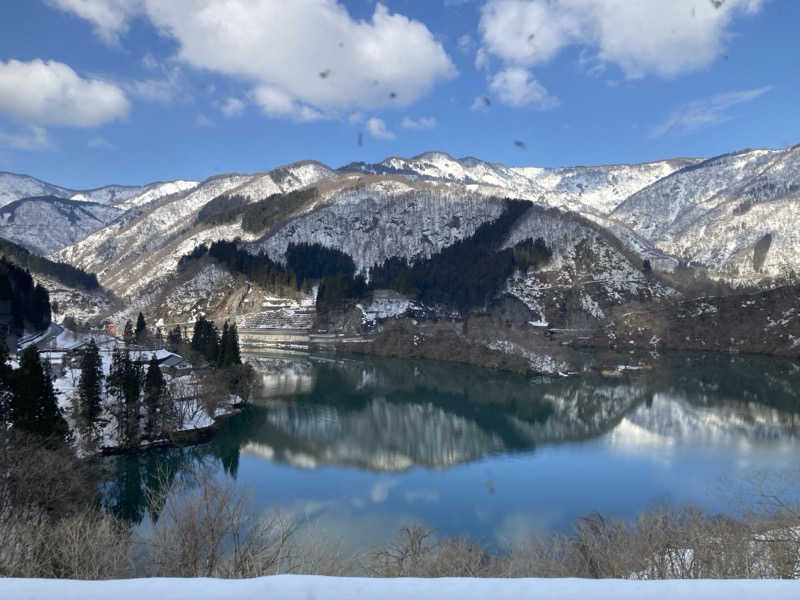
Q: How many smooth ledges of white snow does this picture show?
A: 1